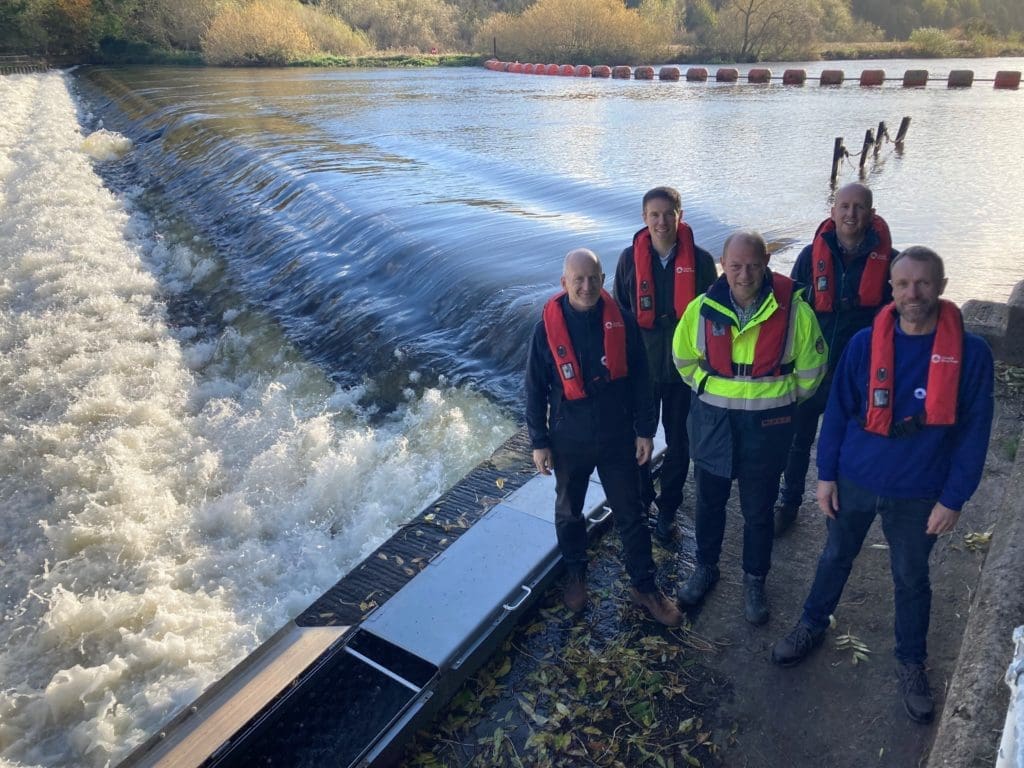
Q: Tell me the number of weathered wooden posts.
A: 4